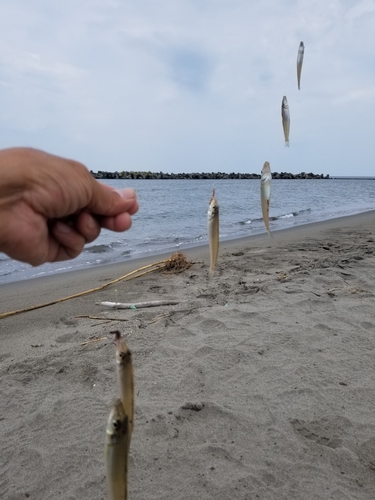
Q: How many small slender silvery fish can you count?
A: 6